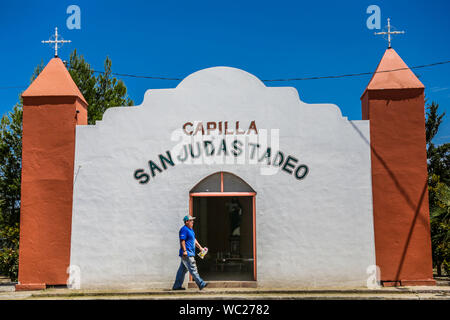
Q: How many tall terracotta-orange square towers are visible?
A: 2